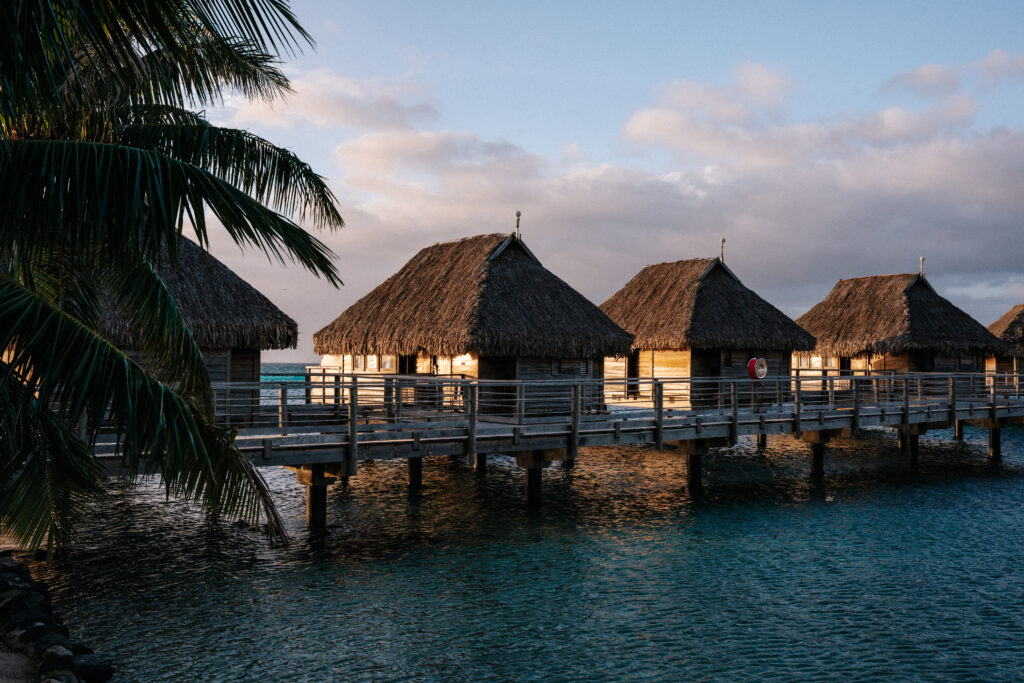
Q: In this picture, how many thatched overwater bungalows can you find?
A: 5